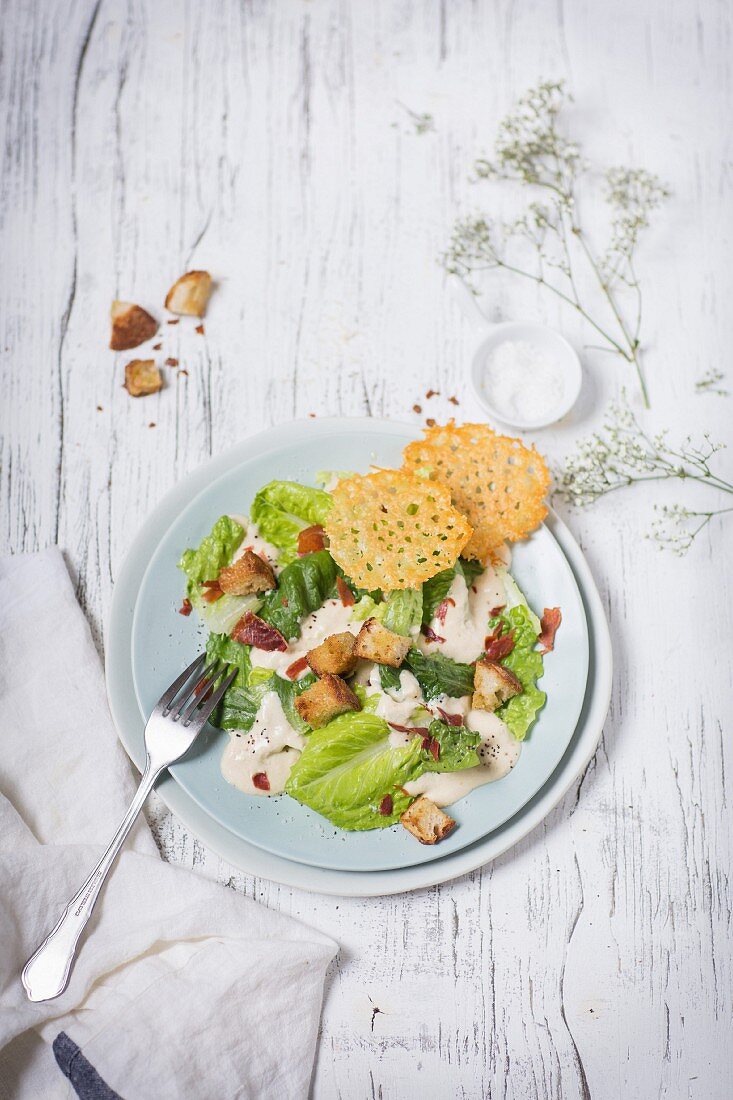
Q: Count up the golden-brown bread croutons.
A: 9